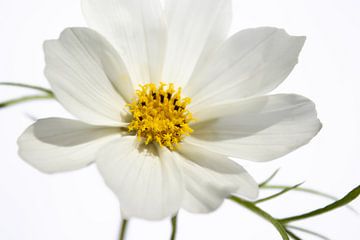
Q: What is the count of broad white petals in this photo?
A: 8